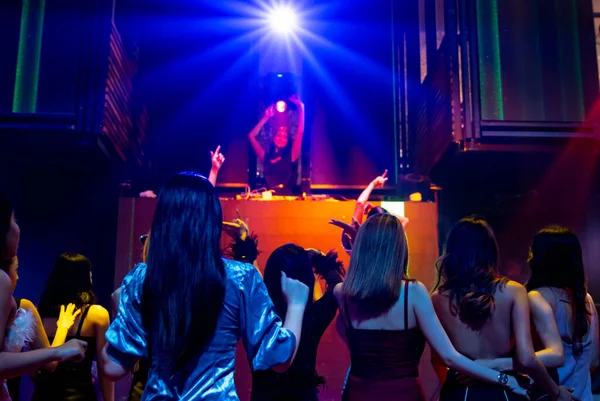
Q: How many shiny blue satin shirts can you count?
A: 1